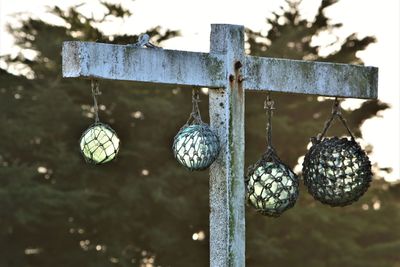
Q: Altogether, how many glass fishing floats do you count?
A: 4